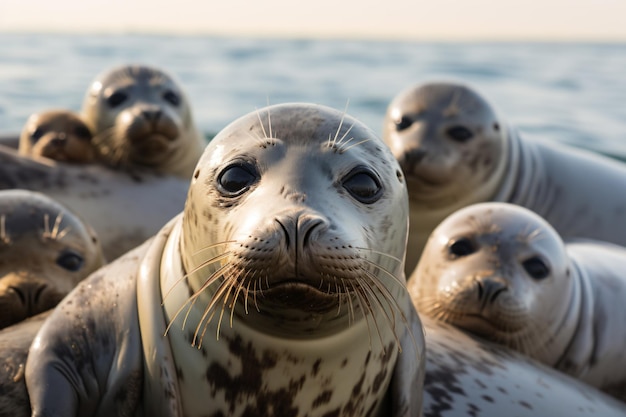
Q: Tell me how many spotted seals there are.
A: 6